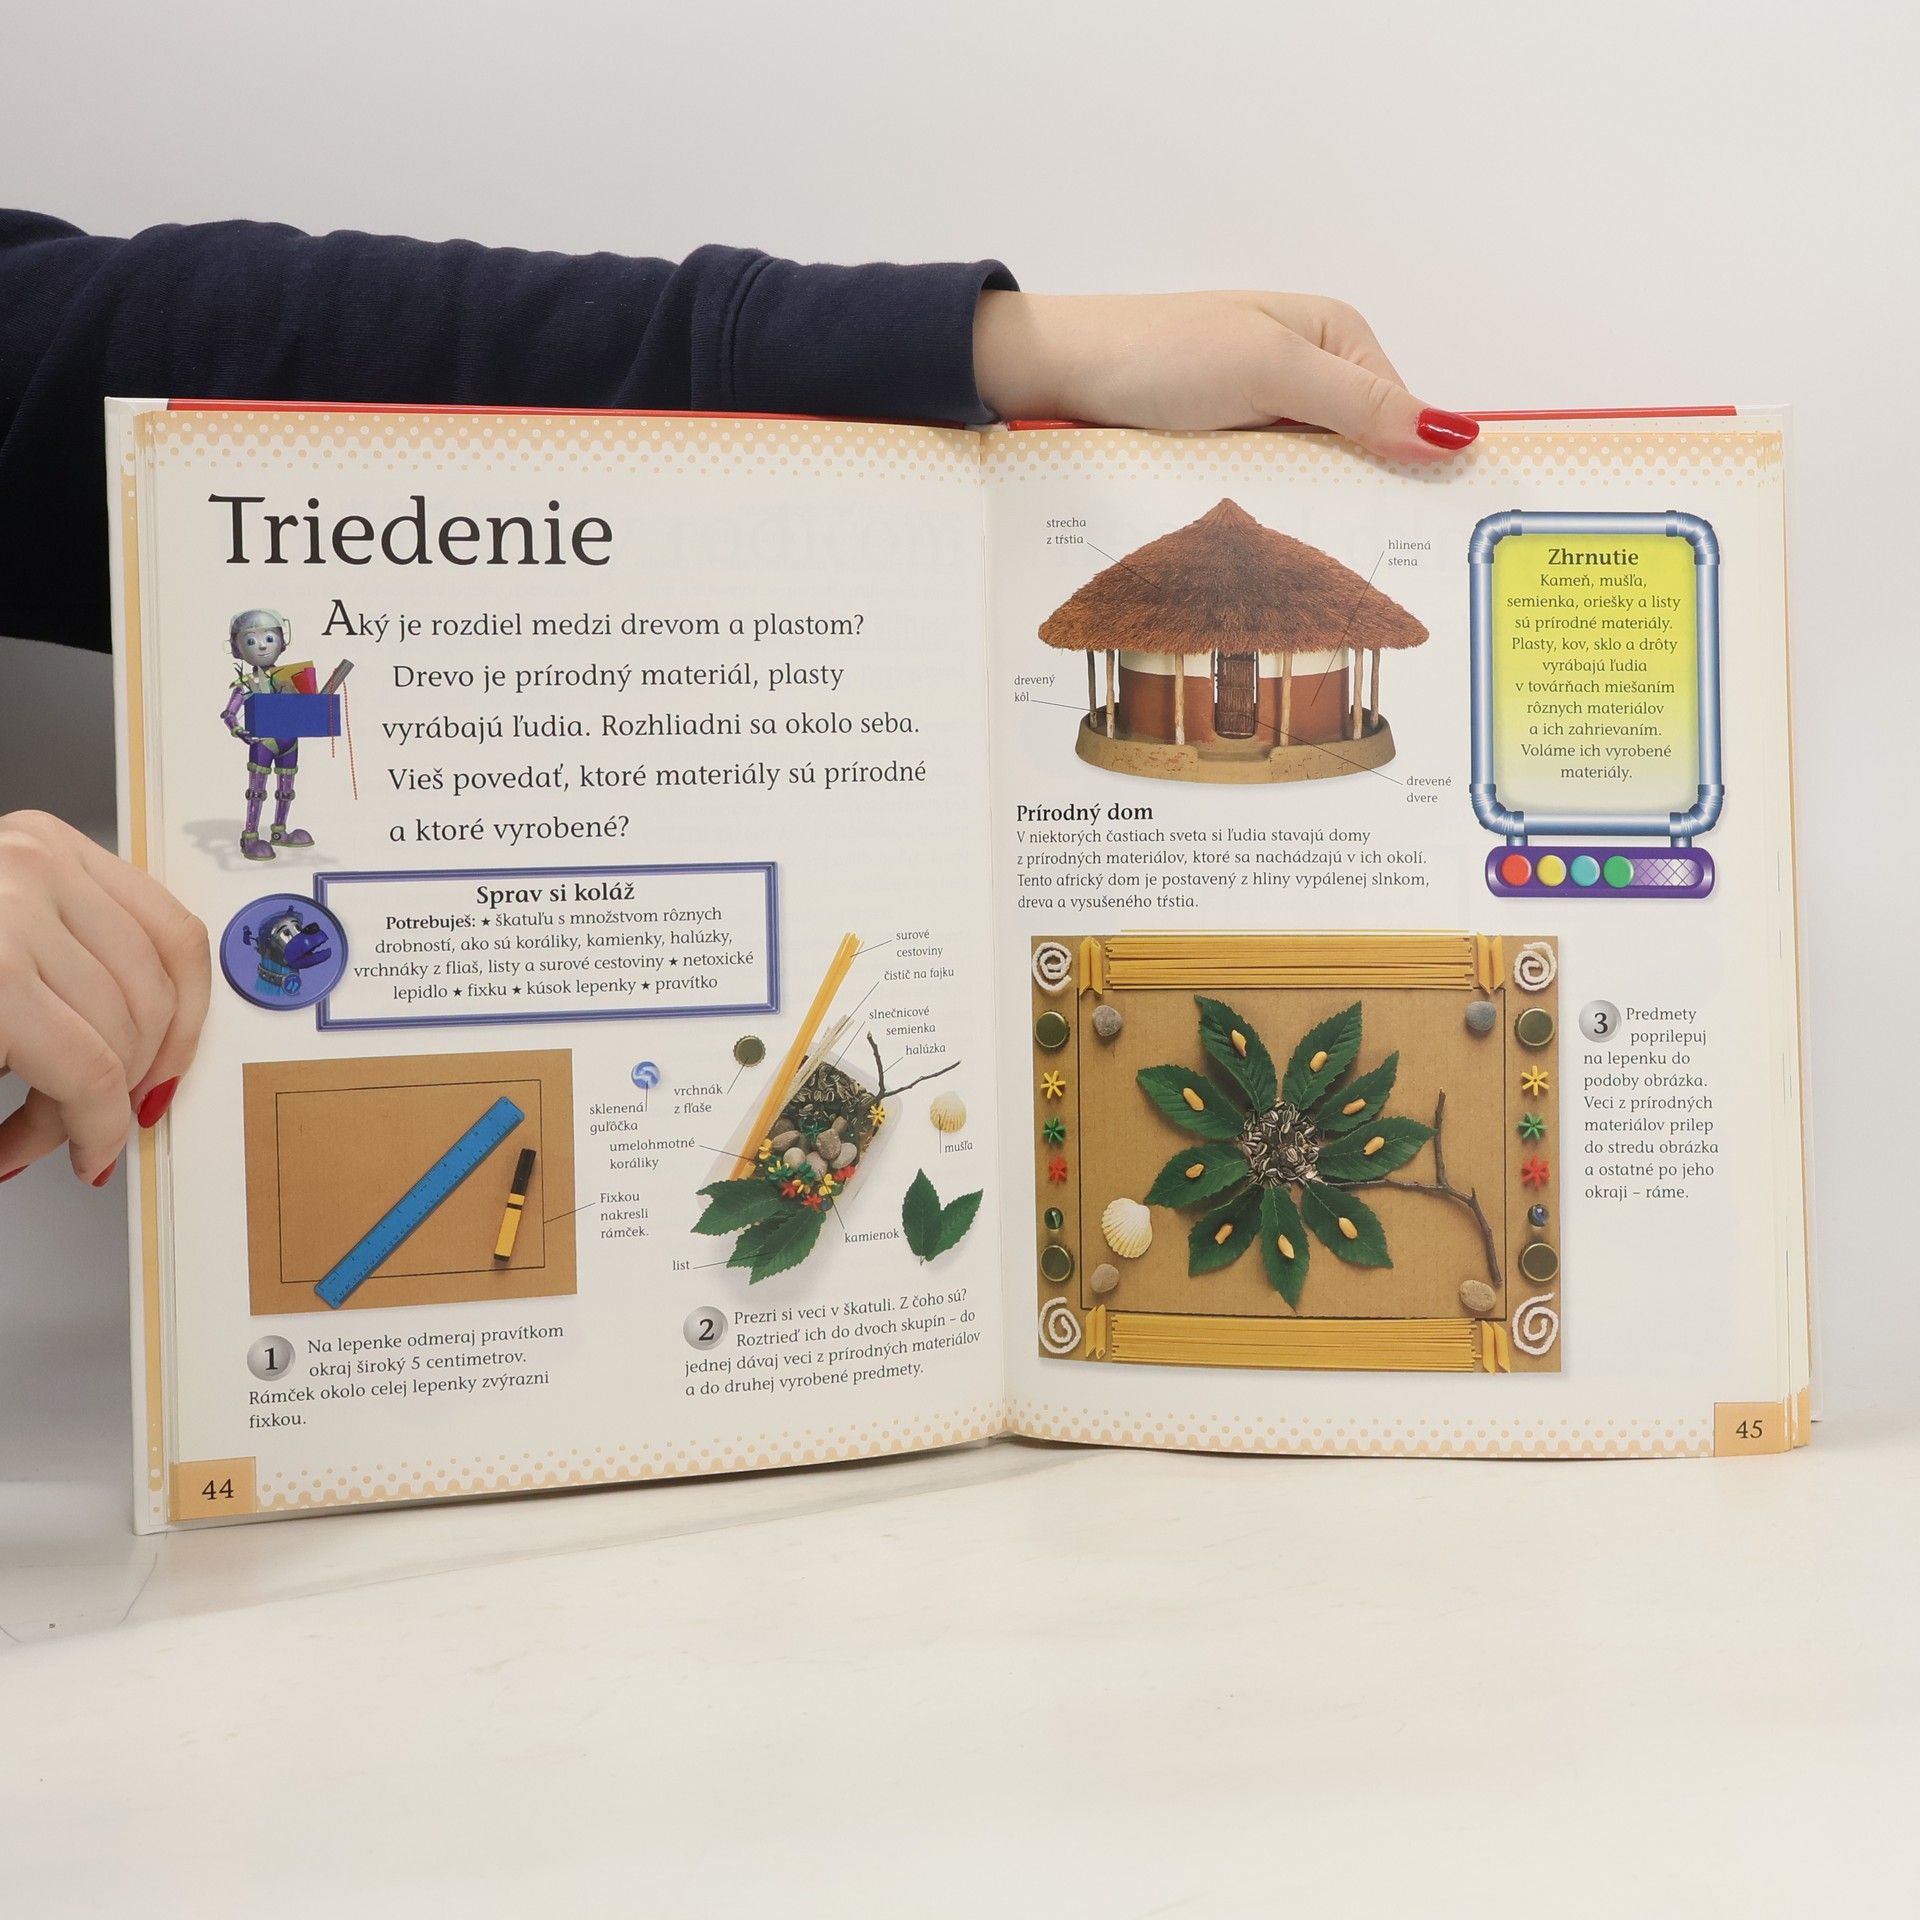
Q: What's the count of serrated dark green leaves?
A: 15